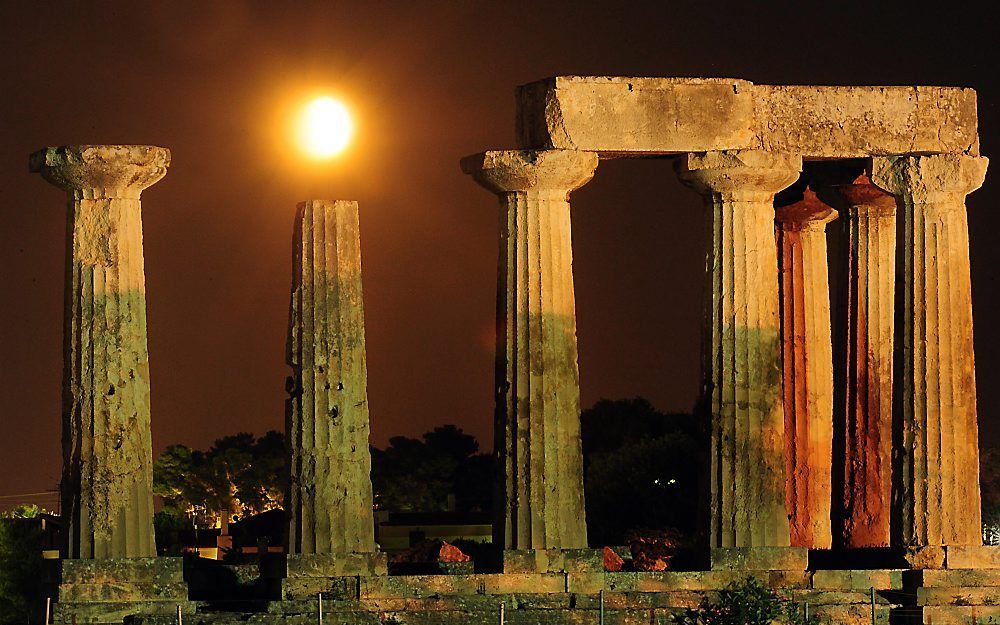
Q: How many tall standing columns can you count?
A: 7